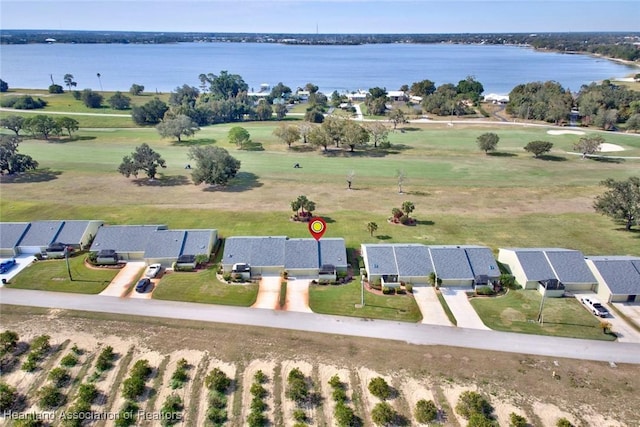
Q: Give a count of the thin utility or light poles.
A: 3